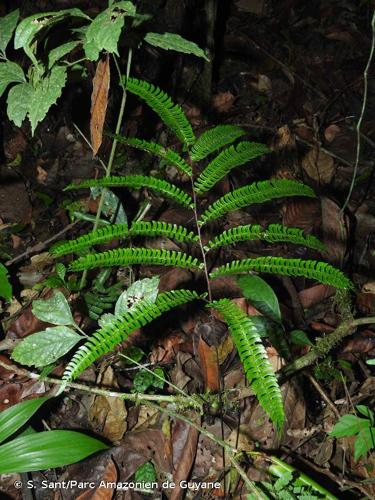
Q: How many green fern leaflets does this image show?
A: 12